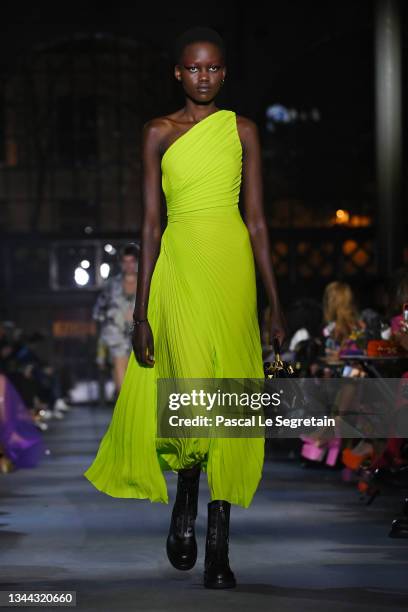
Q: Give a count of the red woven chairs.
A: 0